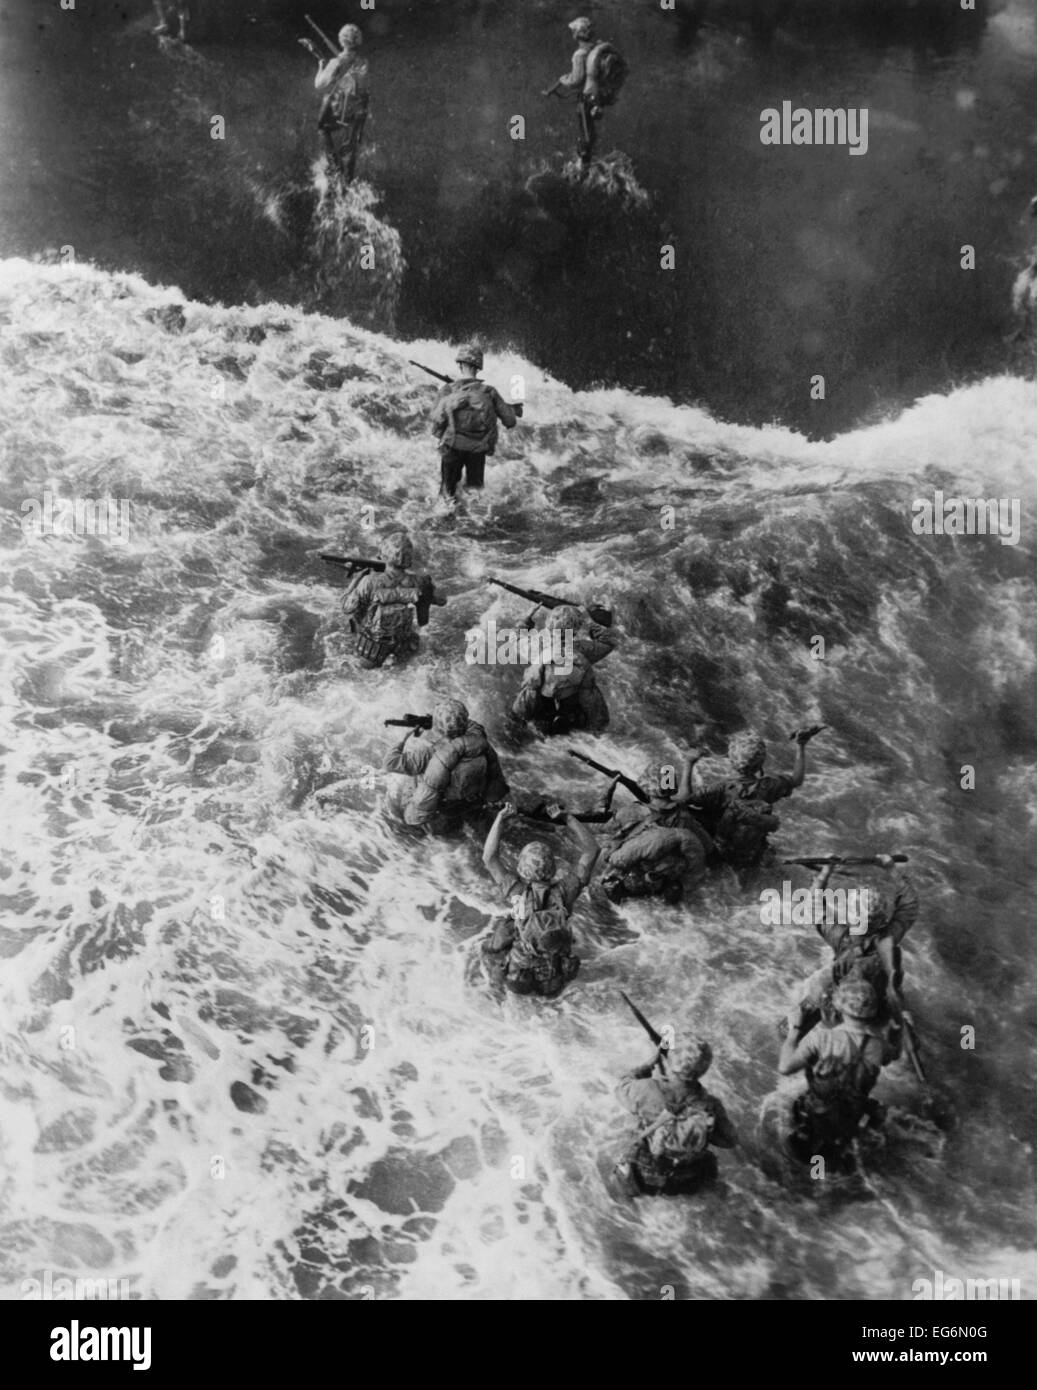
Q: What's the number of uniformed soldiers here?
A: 12